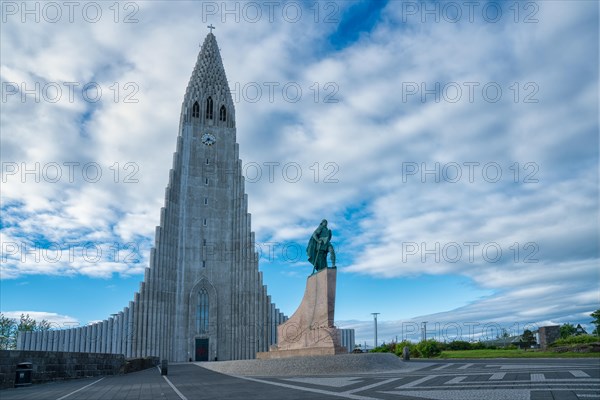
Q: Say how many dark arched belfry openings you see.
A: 3